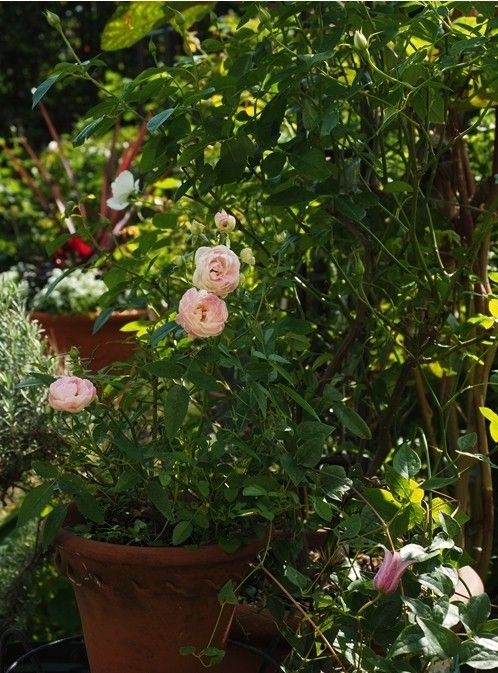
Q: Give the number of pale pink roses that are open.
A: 3